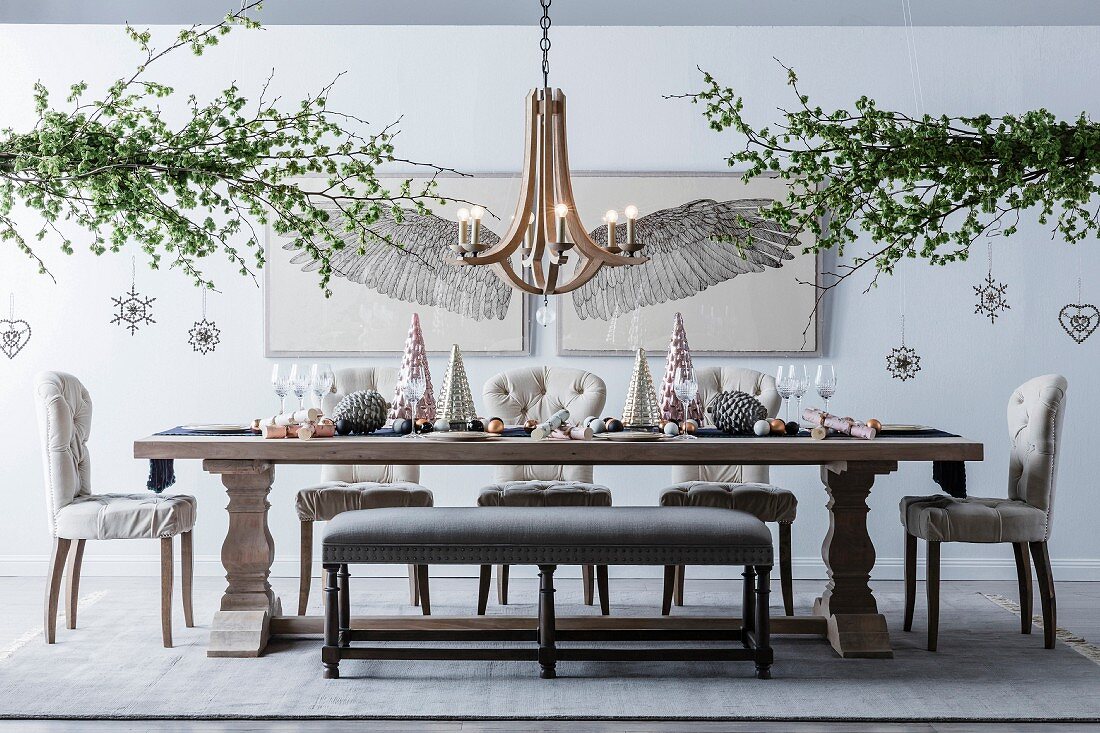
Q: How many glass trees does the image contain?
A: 4